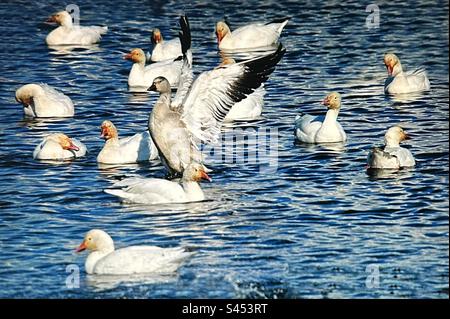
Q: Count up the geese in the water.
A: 14